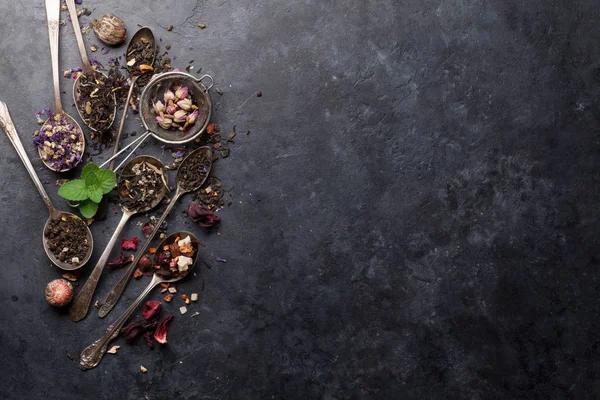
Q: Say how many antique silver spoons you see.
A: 7